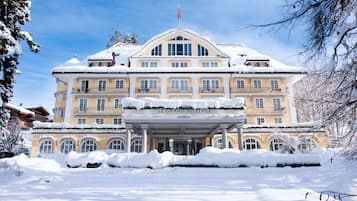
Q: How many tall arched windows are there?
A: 9